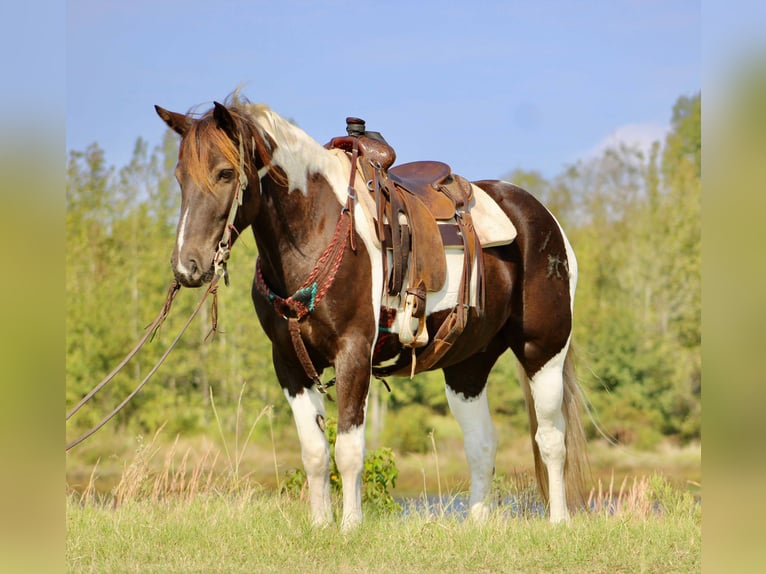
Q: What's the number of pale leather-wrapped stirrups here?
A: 1